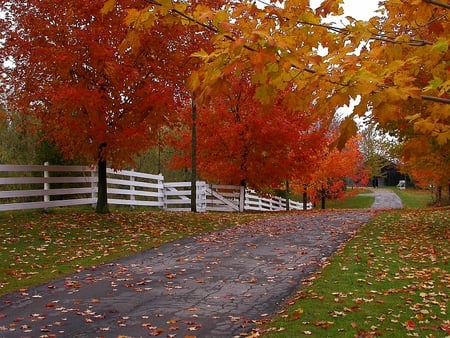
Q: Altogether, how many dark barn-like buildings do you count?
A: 1